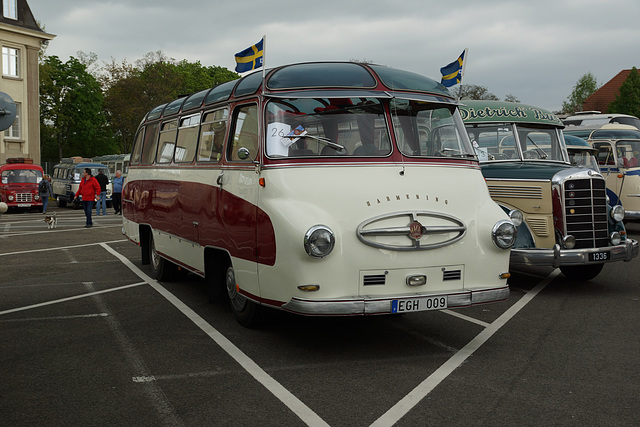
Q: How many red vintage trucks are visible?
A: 1